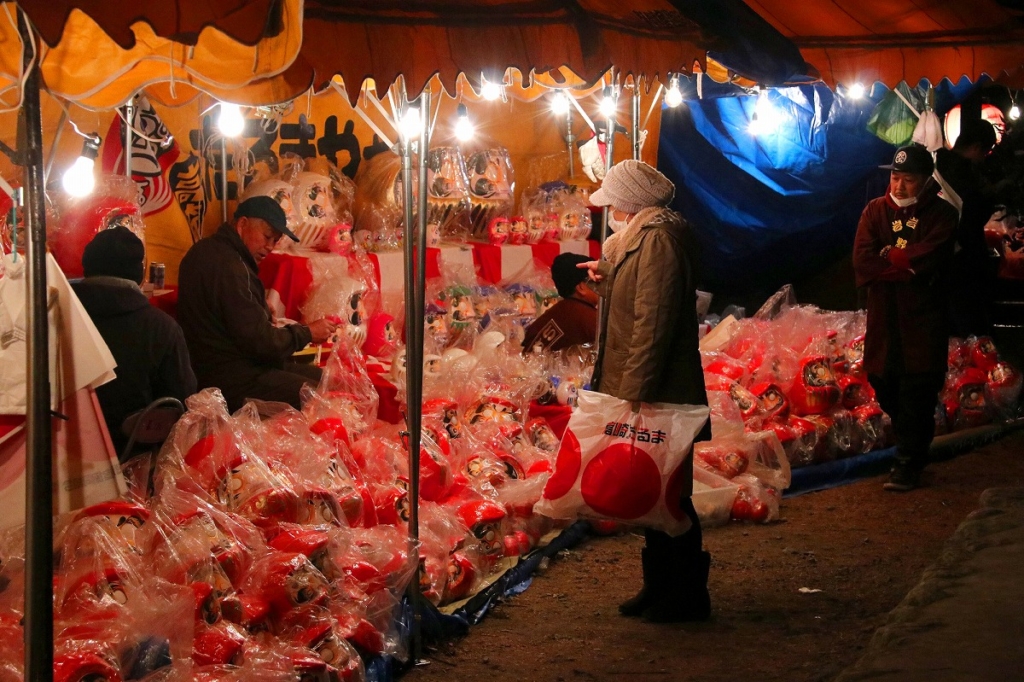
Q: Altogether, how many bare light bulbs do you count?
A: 11